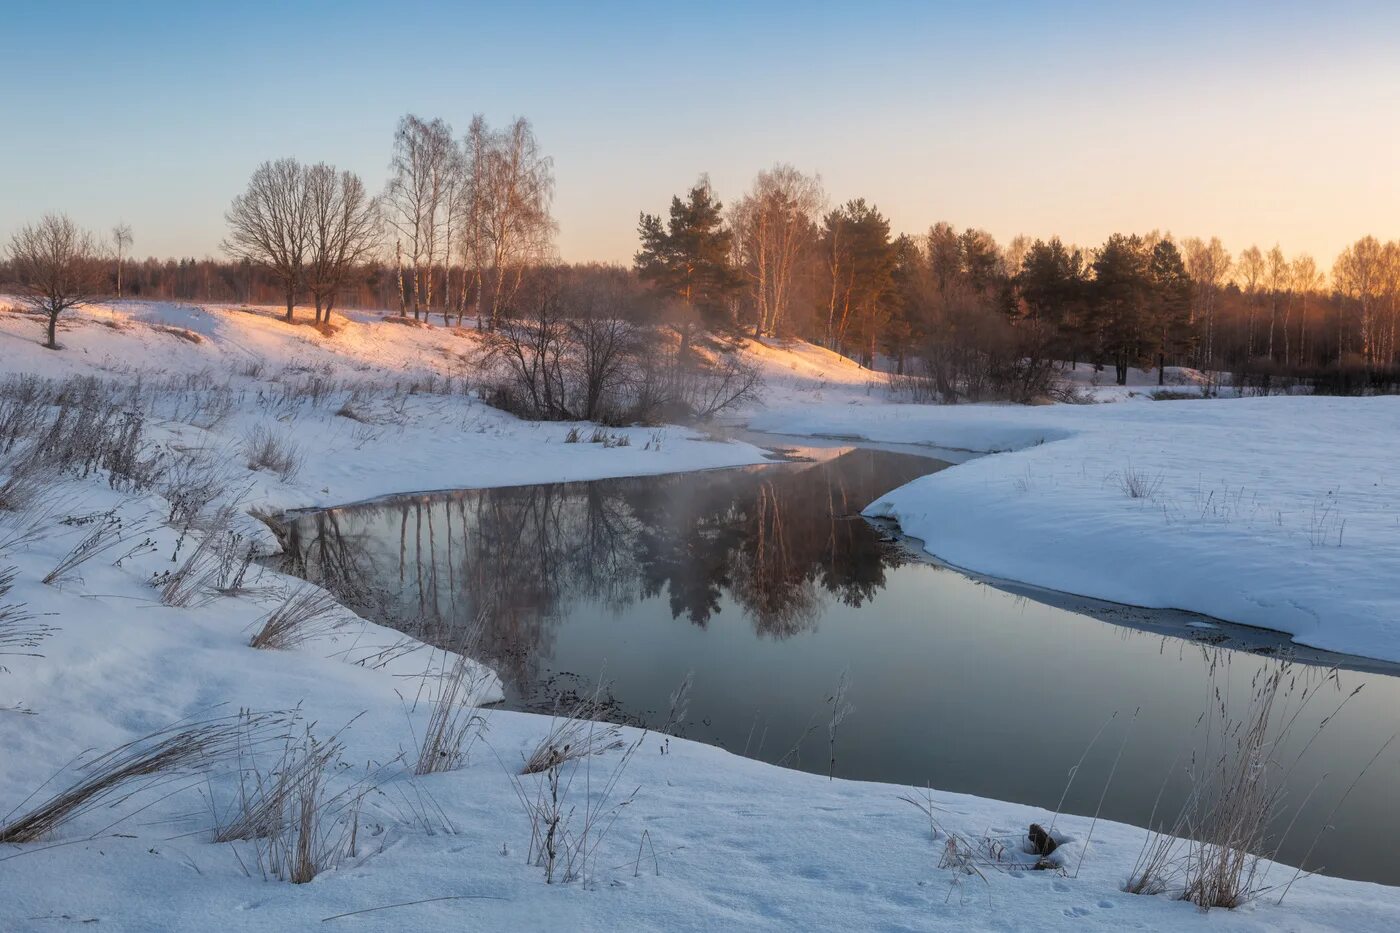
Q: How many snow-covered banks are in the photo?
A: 2